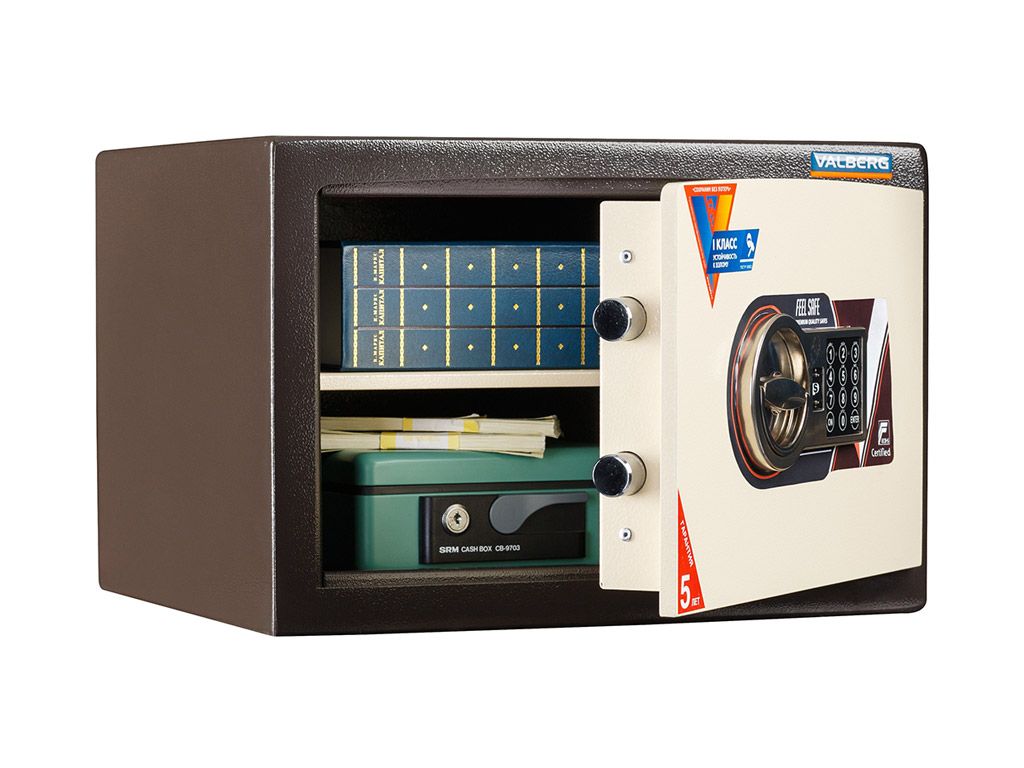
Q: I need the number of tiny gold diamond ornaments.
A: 12